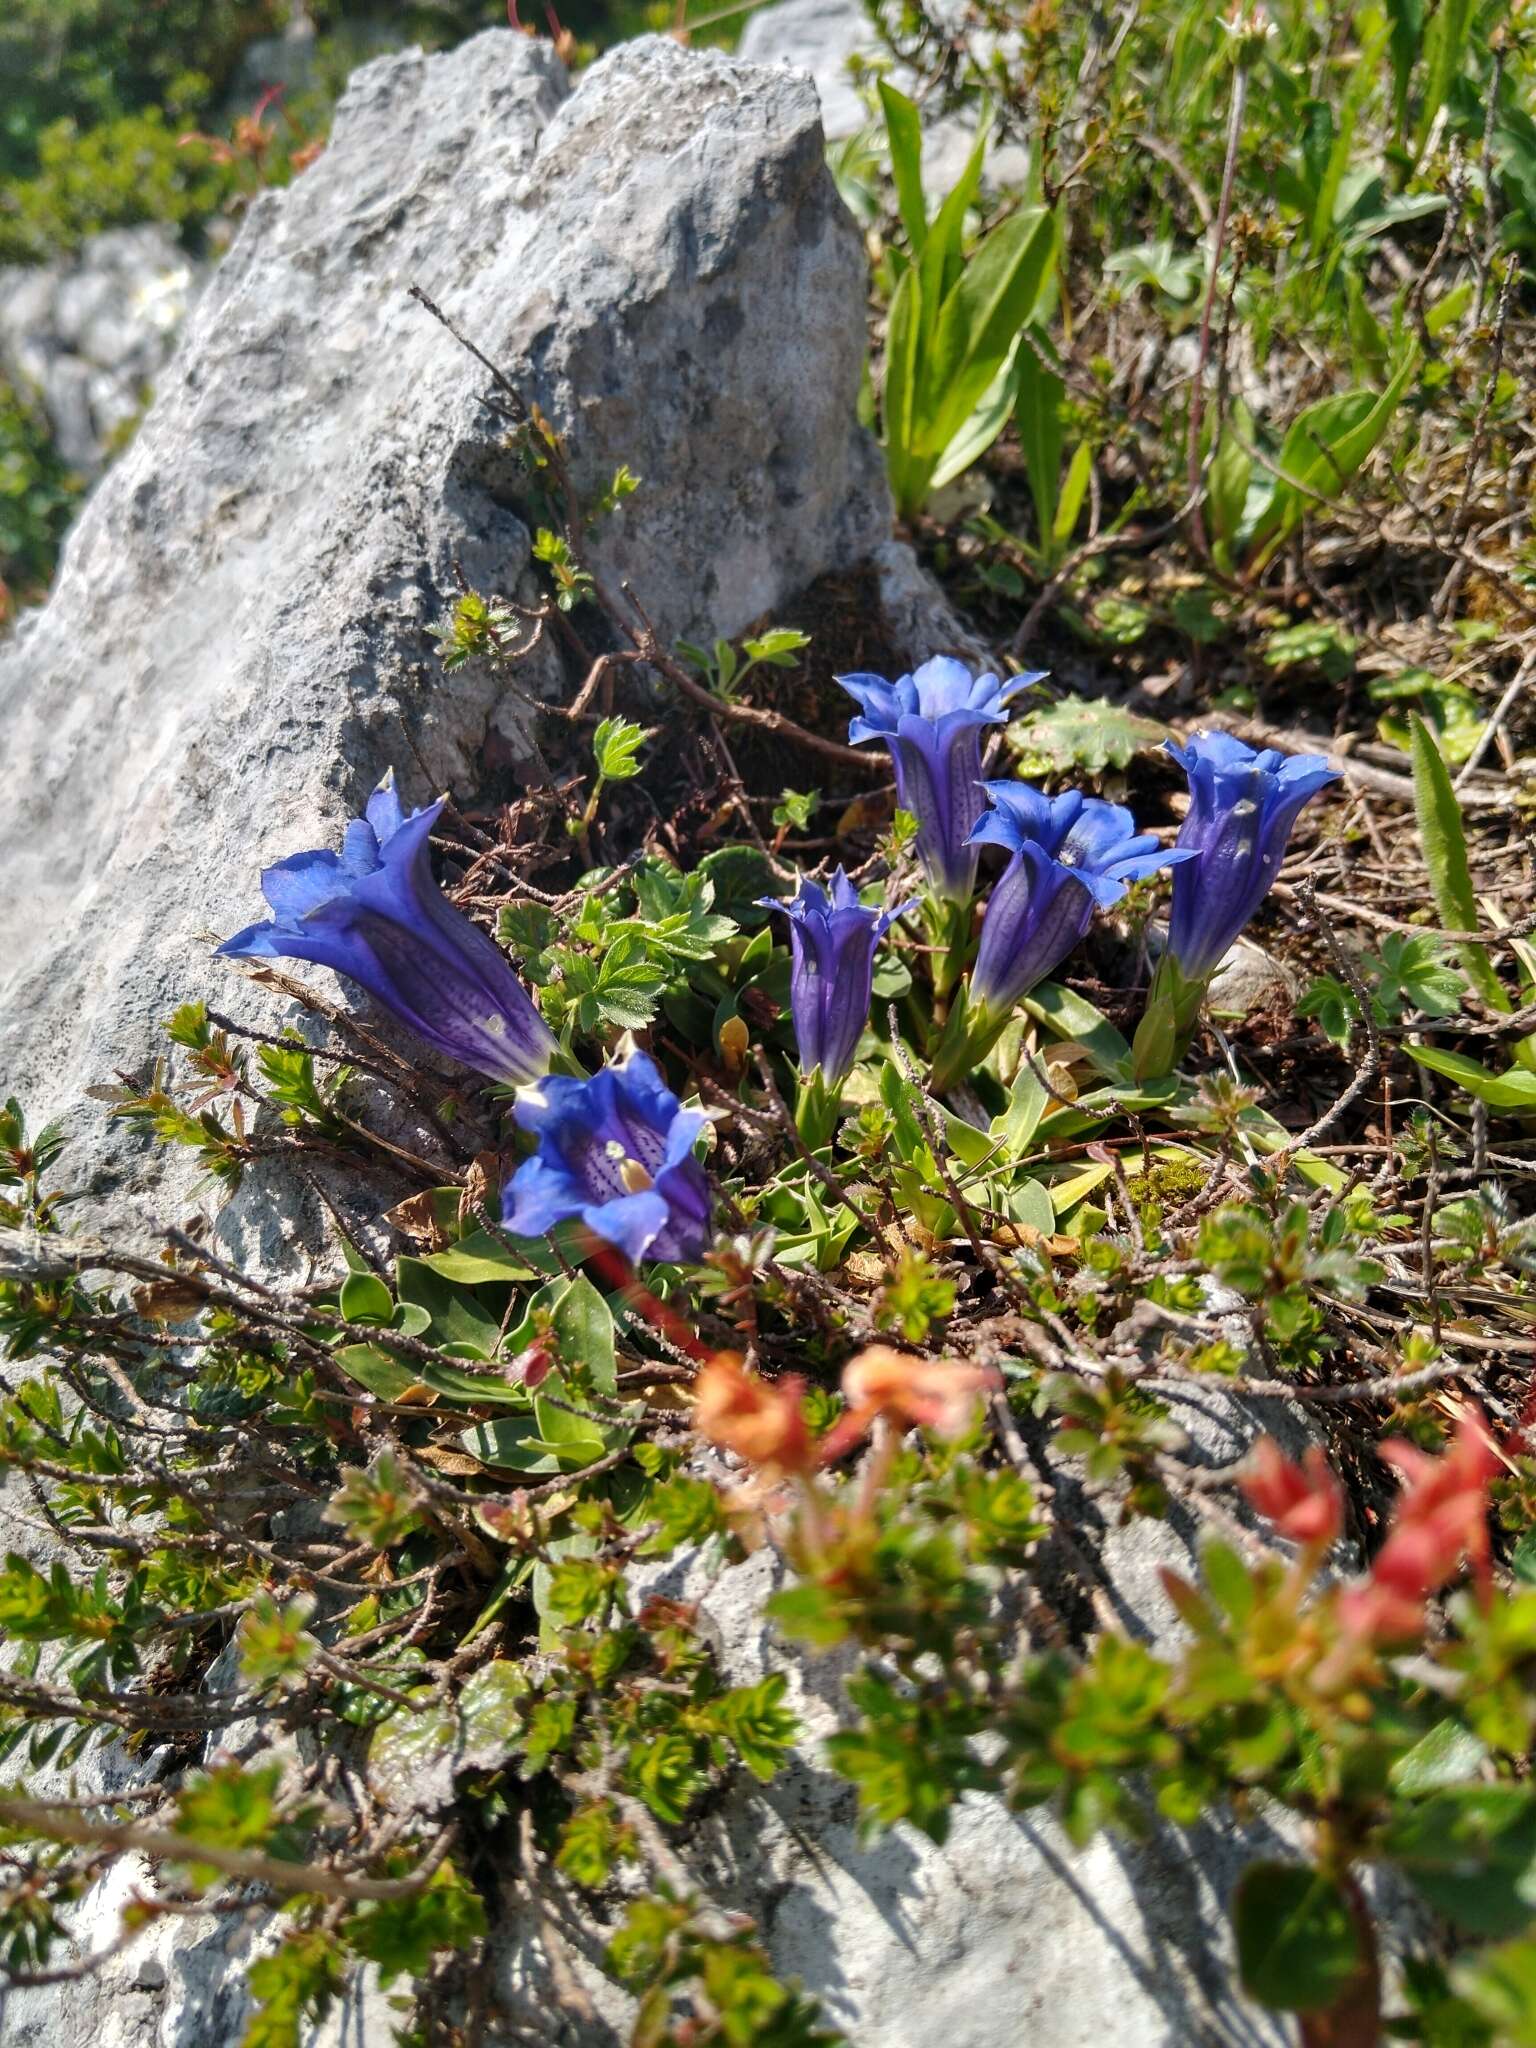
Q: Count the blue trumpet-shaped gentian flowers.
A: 6